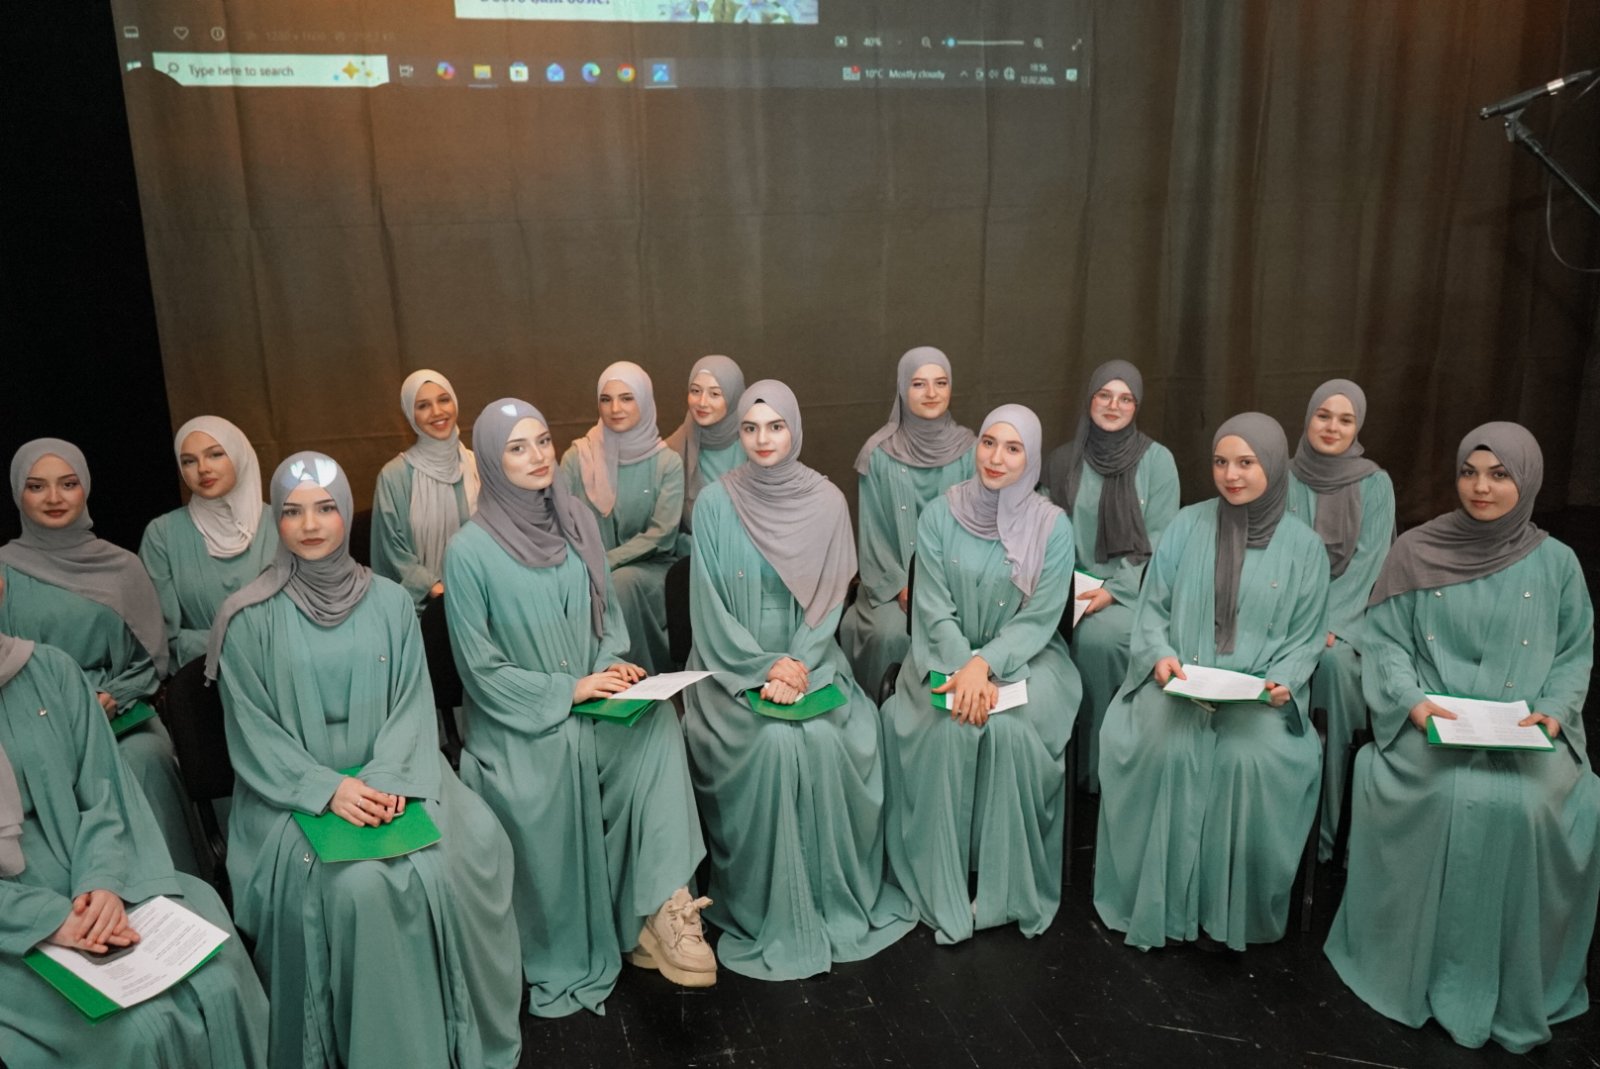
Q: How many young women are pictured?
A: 15